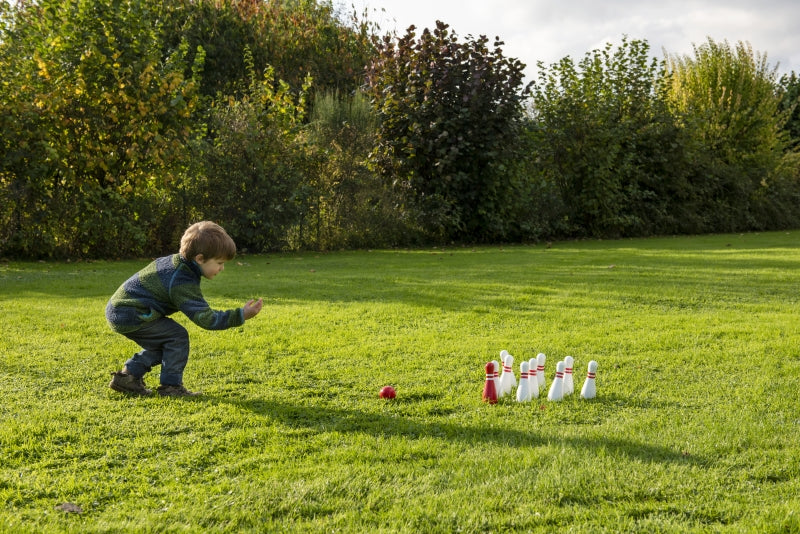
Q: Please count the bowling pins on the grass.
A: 10